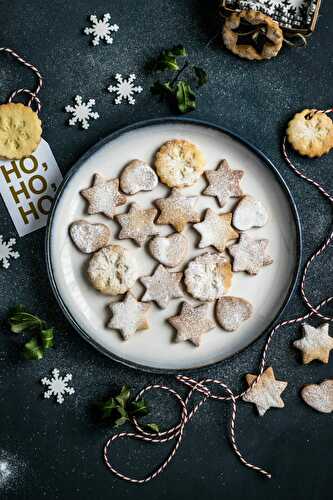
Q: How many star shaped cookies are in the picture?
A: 11